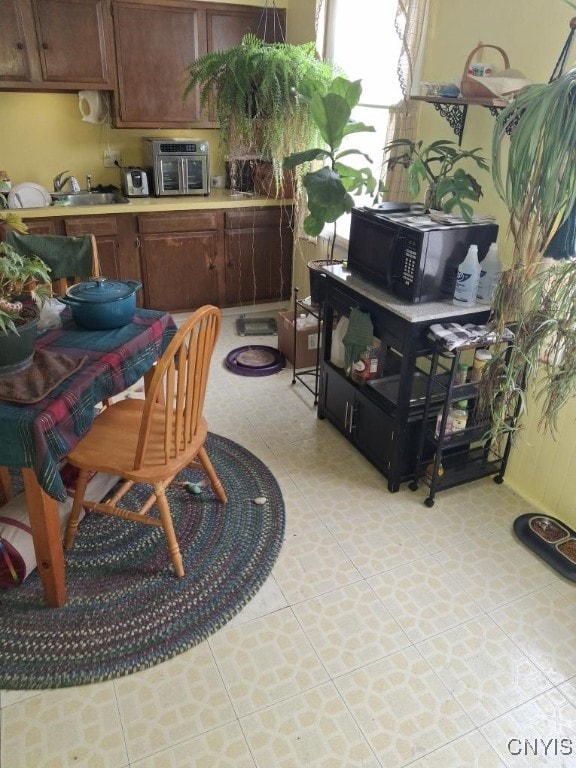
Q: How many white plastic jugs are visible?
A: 2